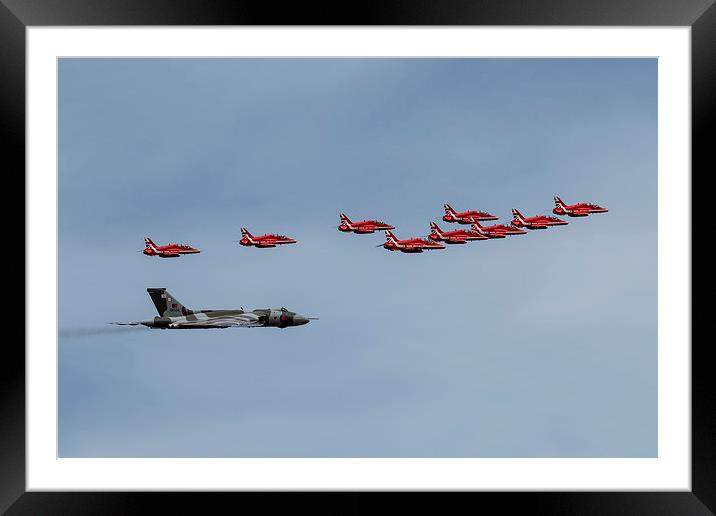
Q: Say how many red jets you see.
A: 9